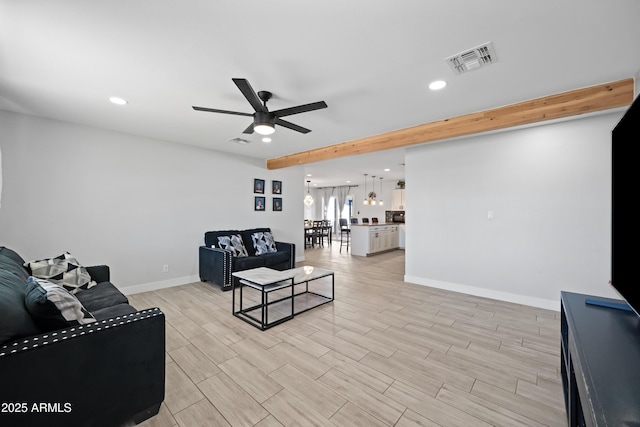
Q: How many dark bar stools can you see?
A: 4